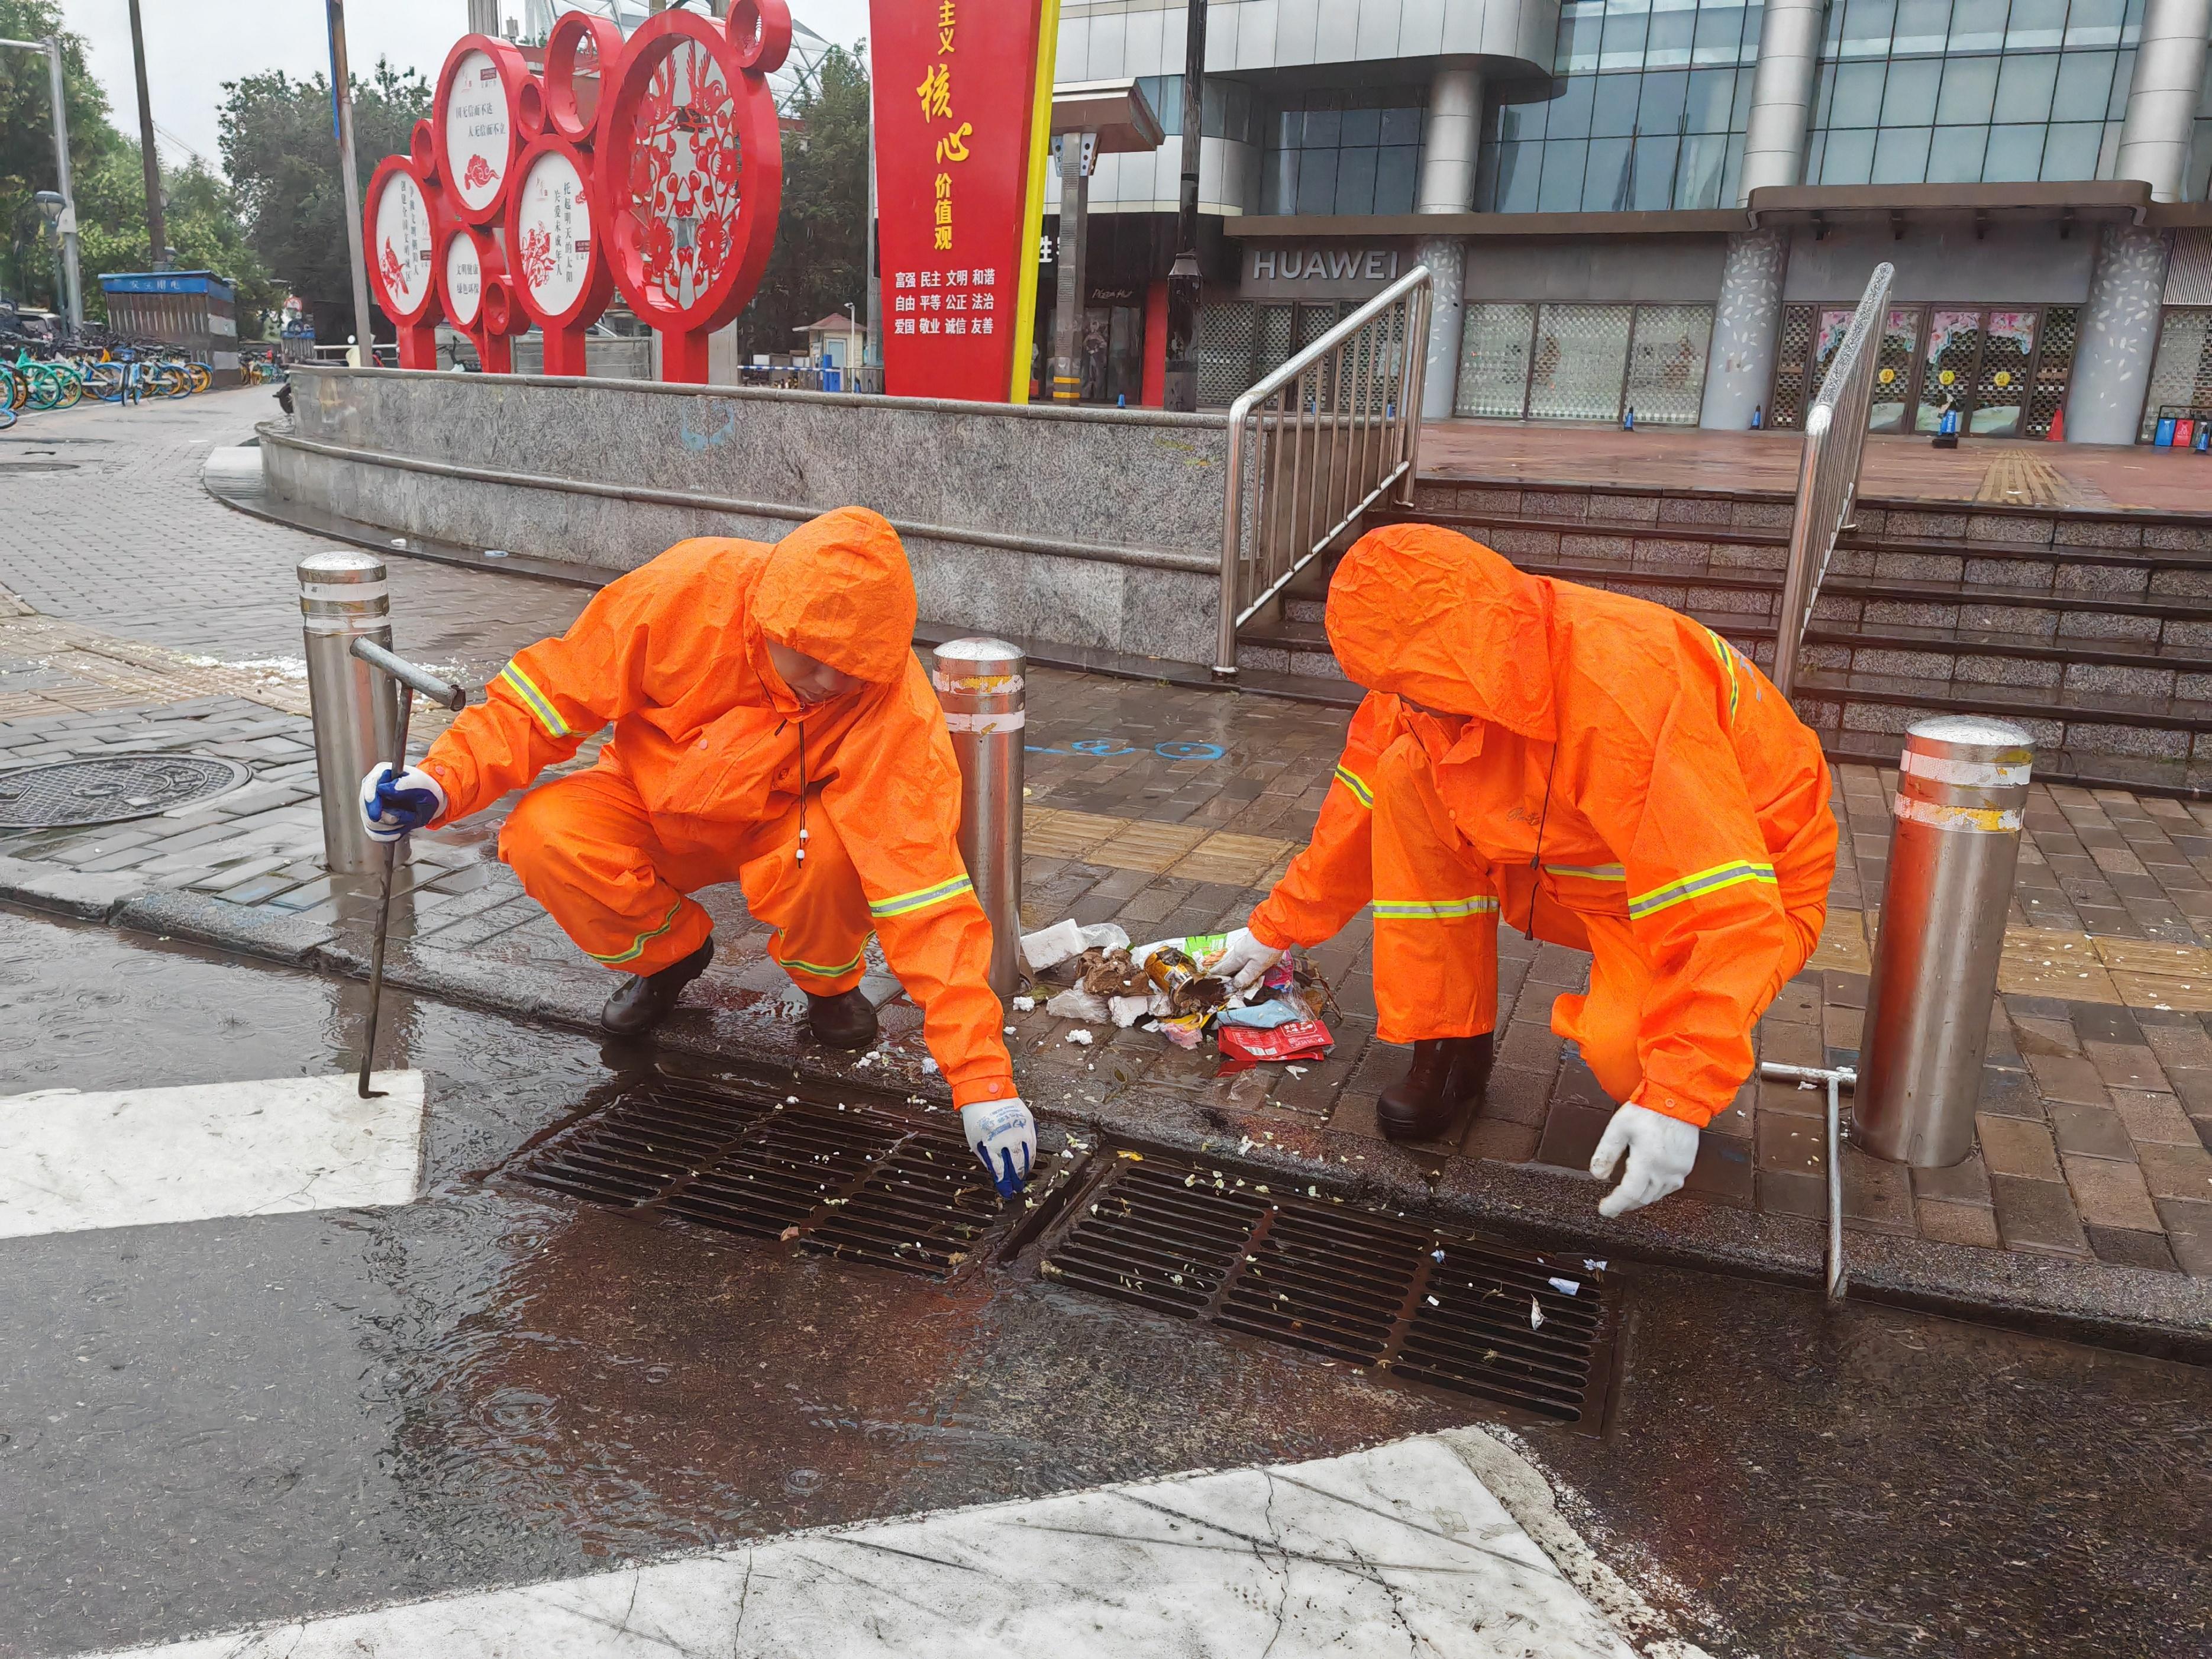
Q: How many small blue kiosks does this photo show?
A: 1